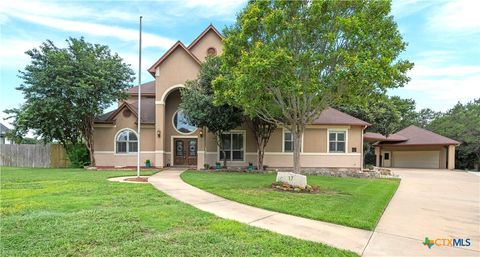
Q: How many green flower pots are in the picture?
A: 3